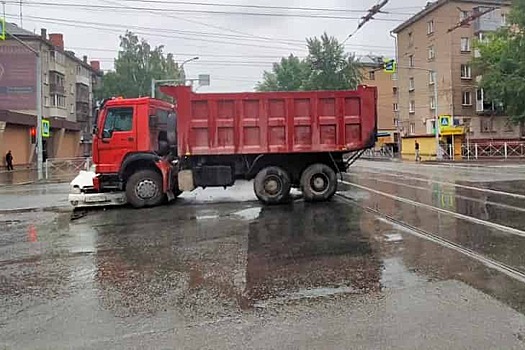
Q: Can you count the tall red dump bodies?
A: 1